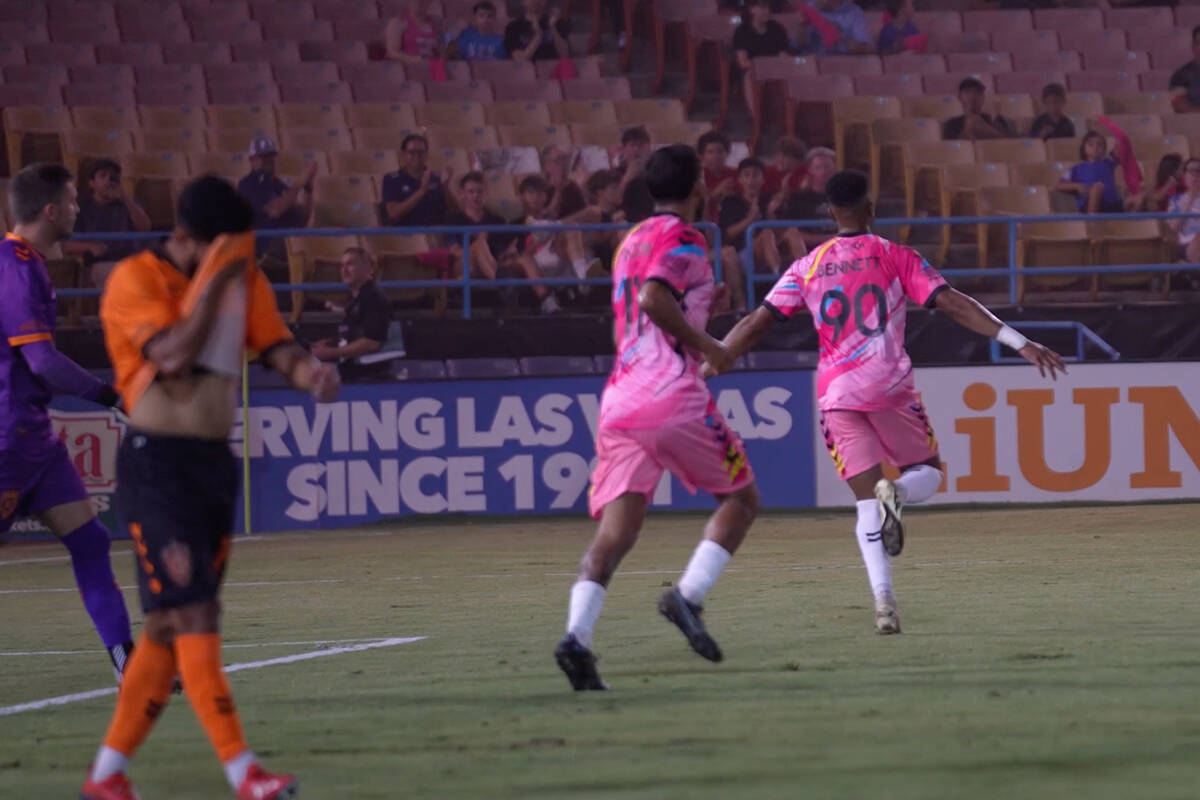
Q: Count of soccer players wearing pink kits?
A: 2